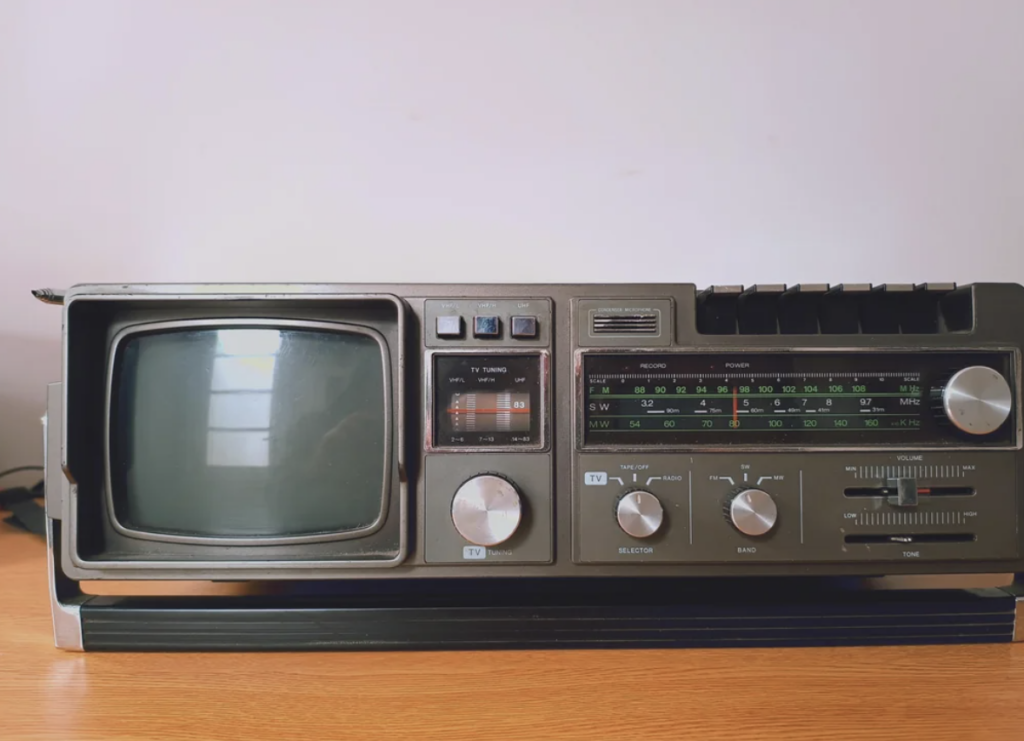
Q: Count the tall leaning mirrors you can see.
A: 0